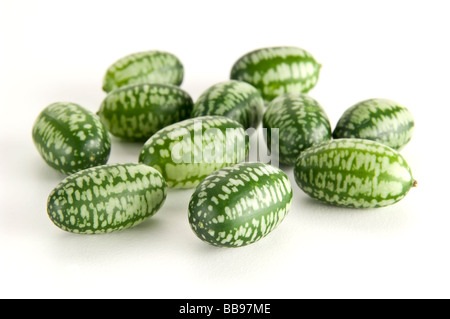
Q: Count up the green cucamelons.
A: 11